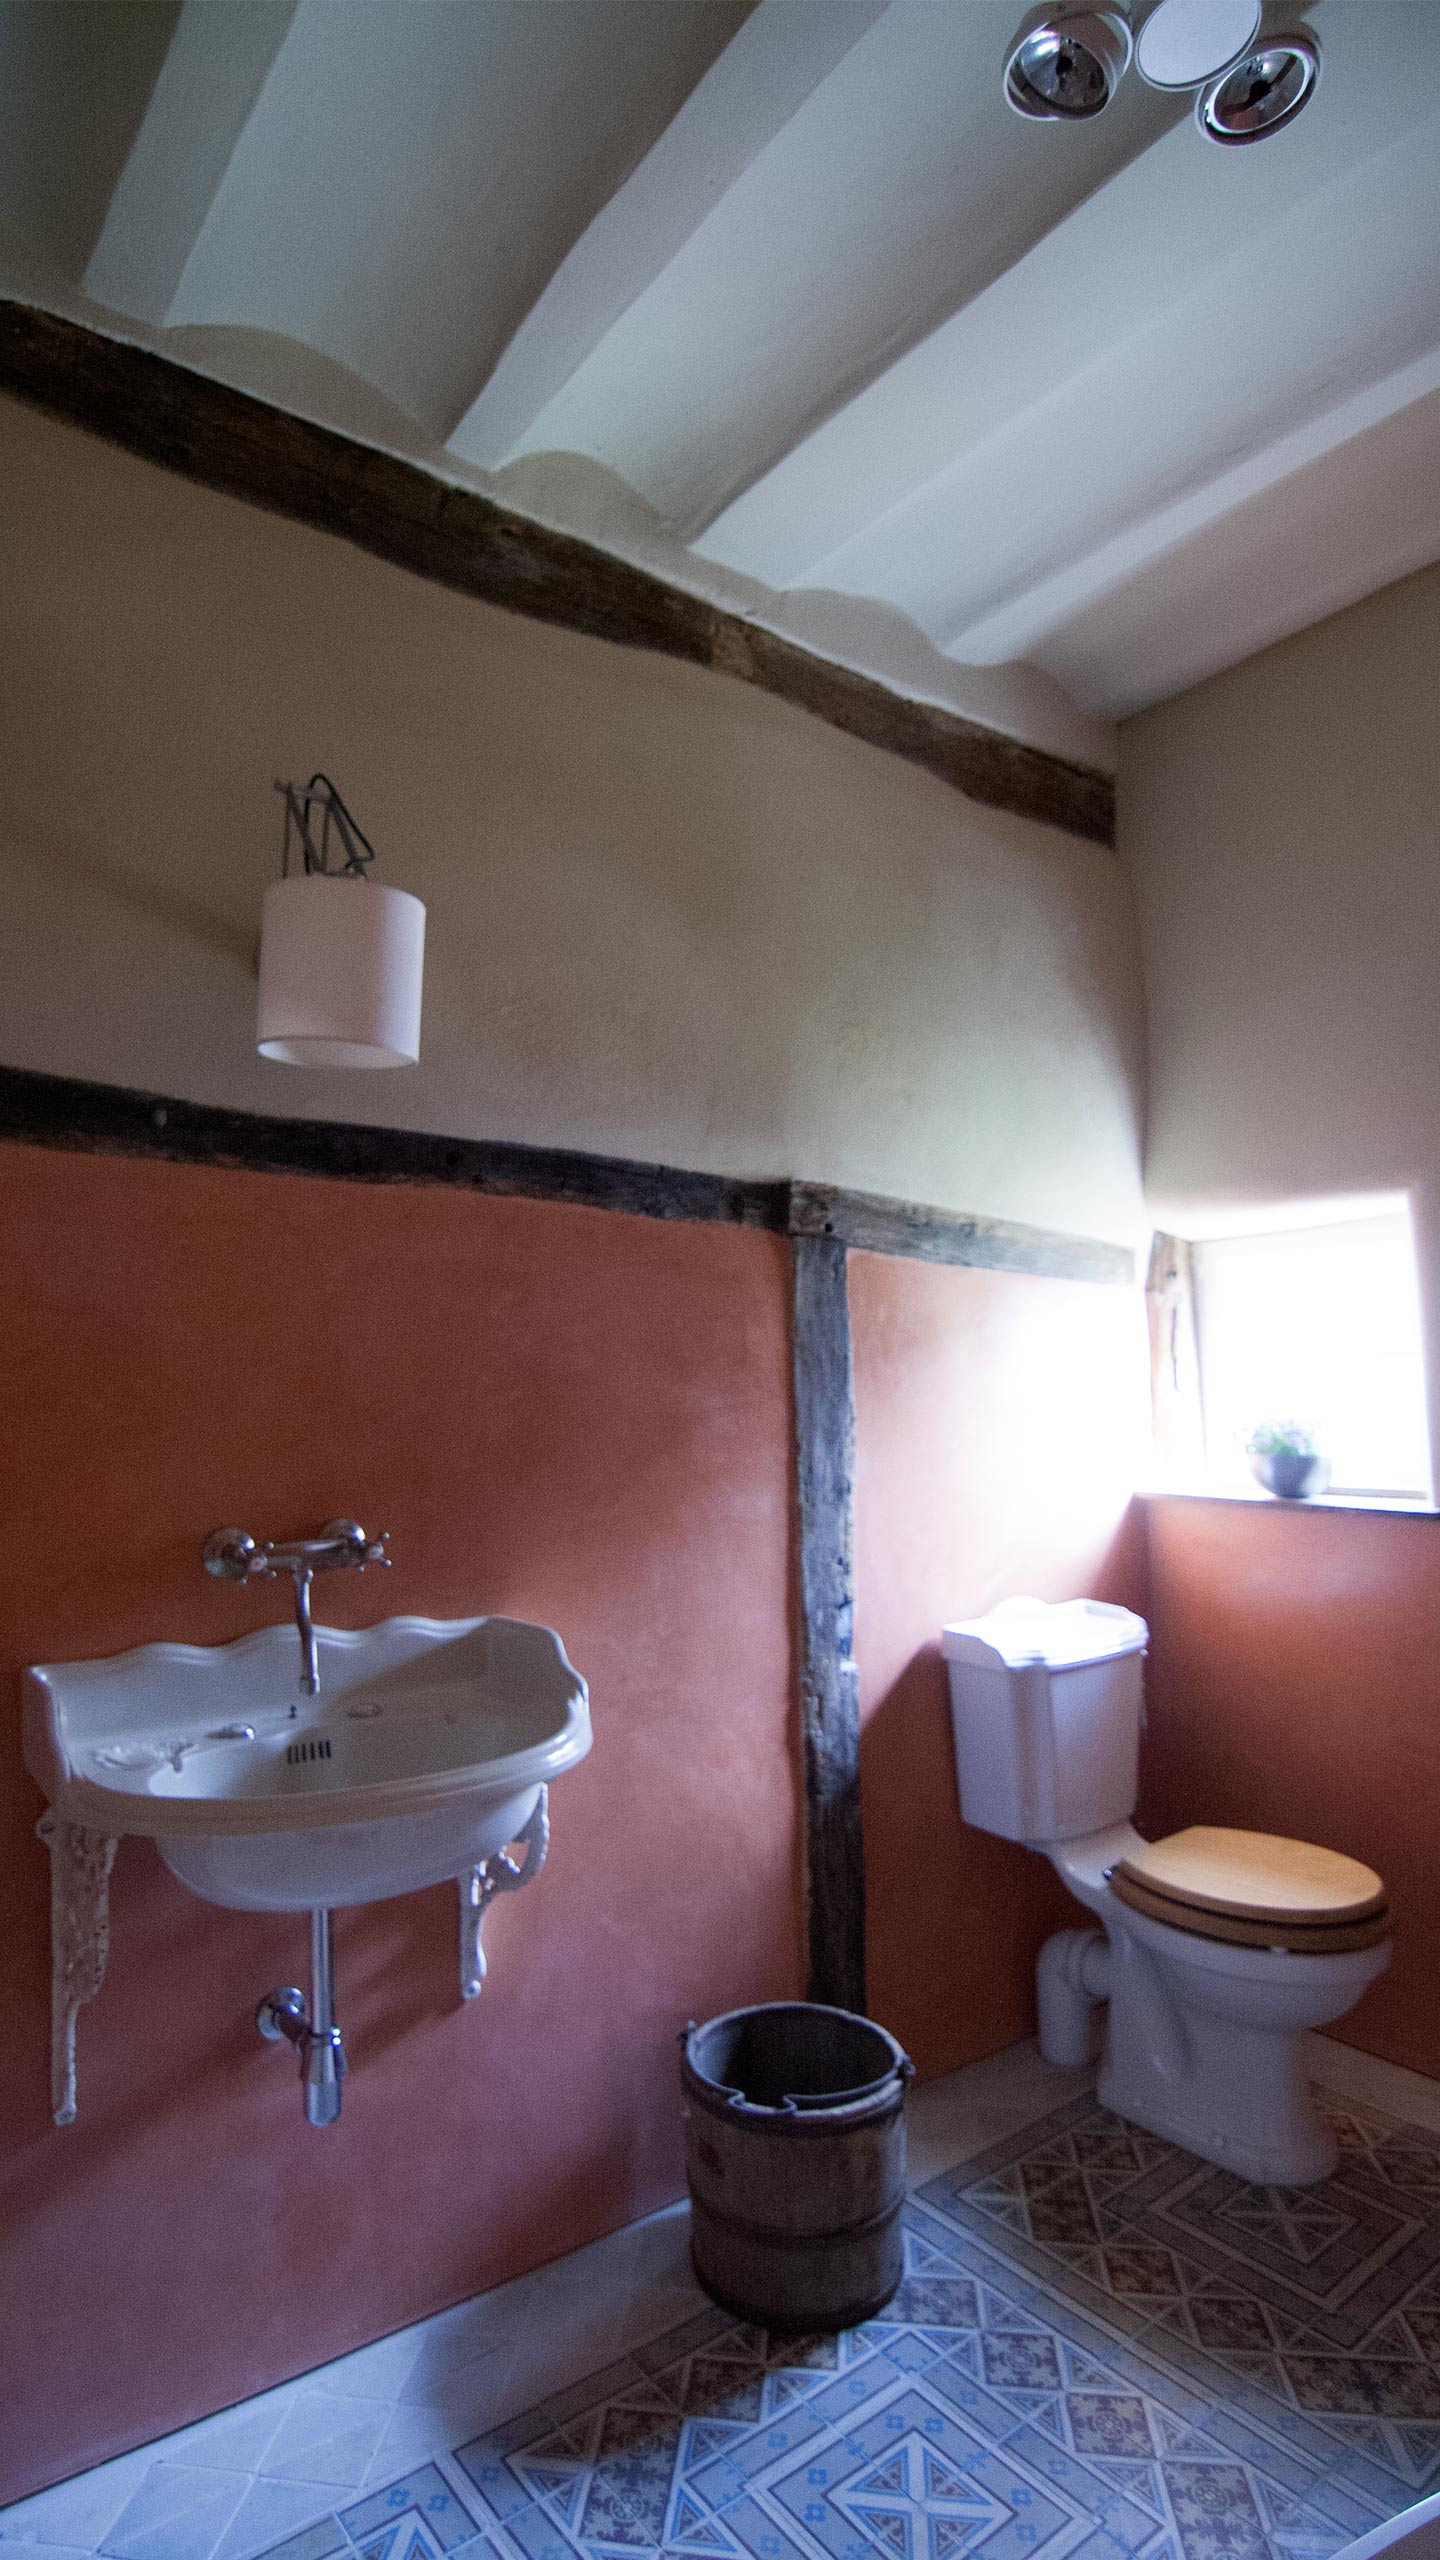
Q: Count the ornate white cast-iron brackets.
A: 2